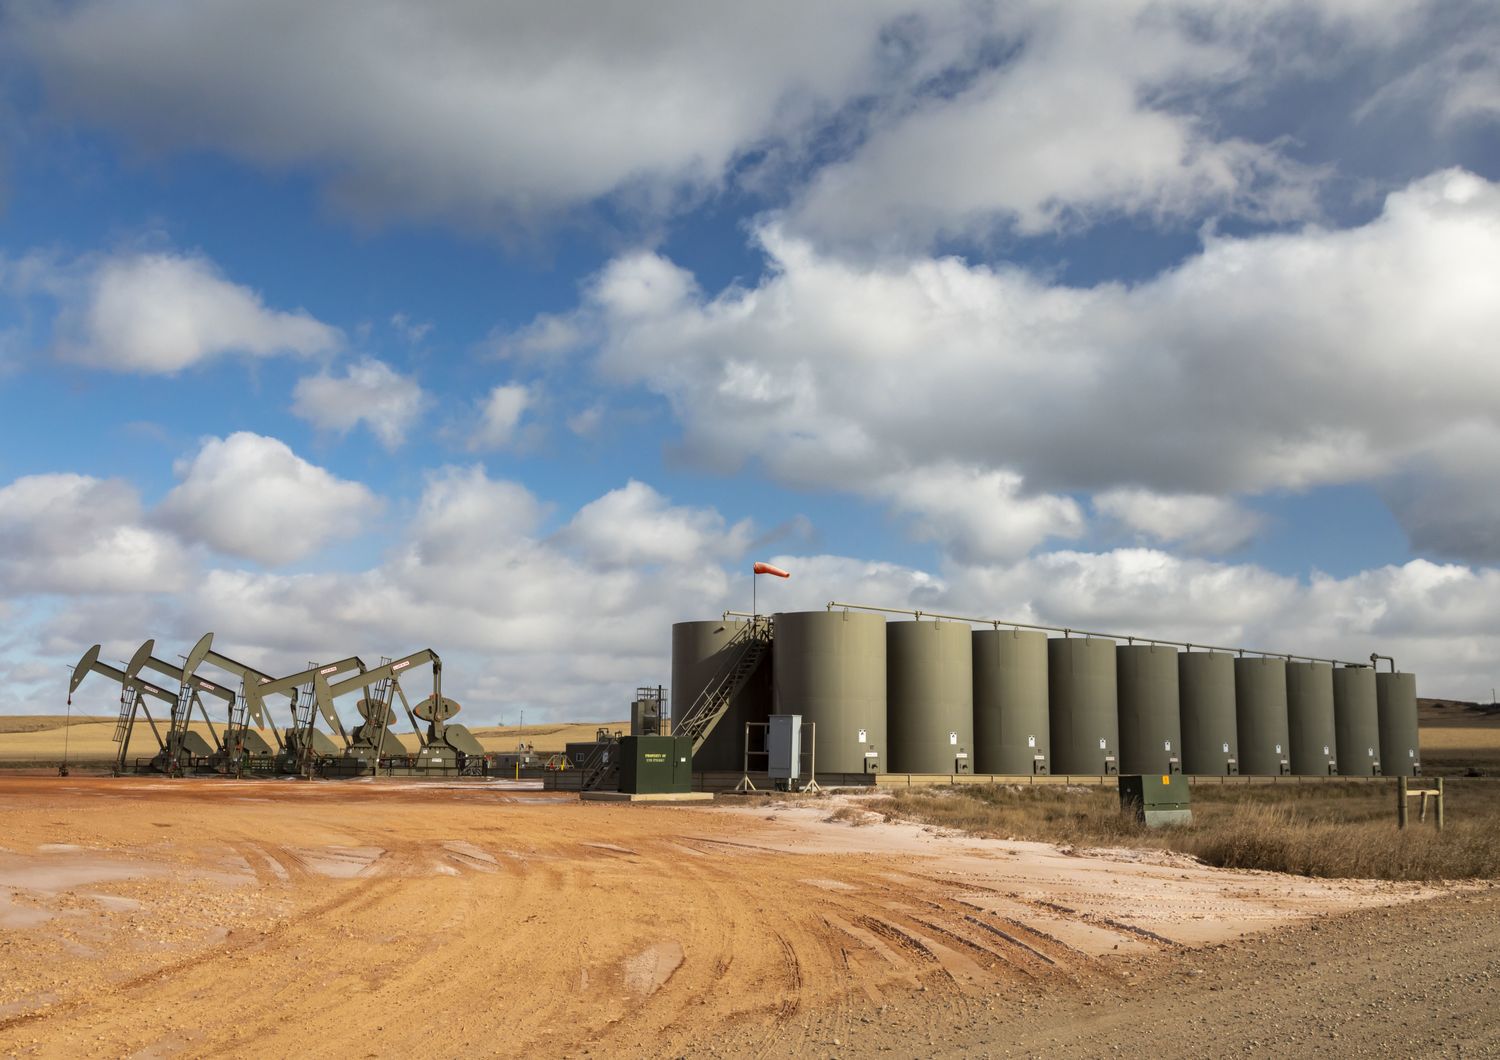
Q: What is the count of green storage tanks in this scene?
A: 11